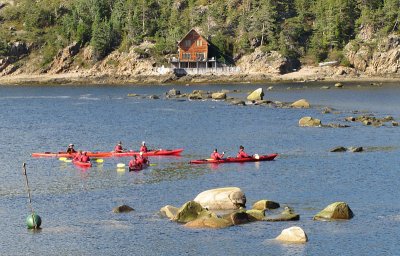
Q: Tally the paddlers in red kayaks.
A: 9